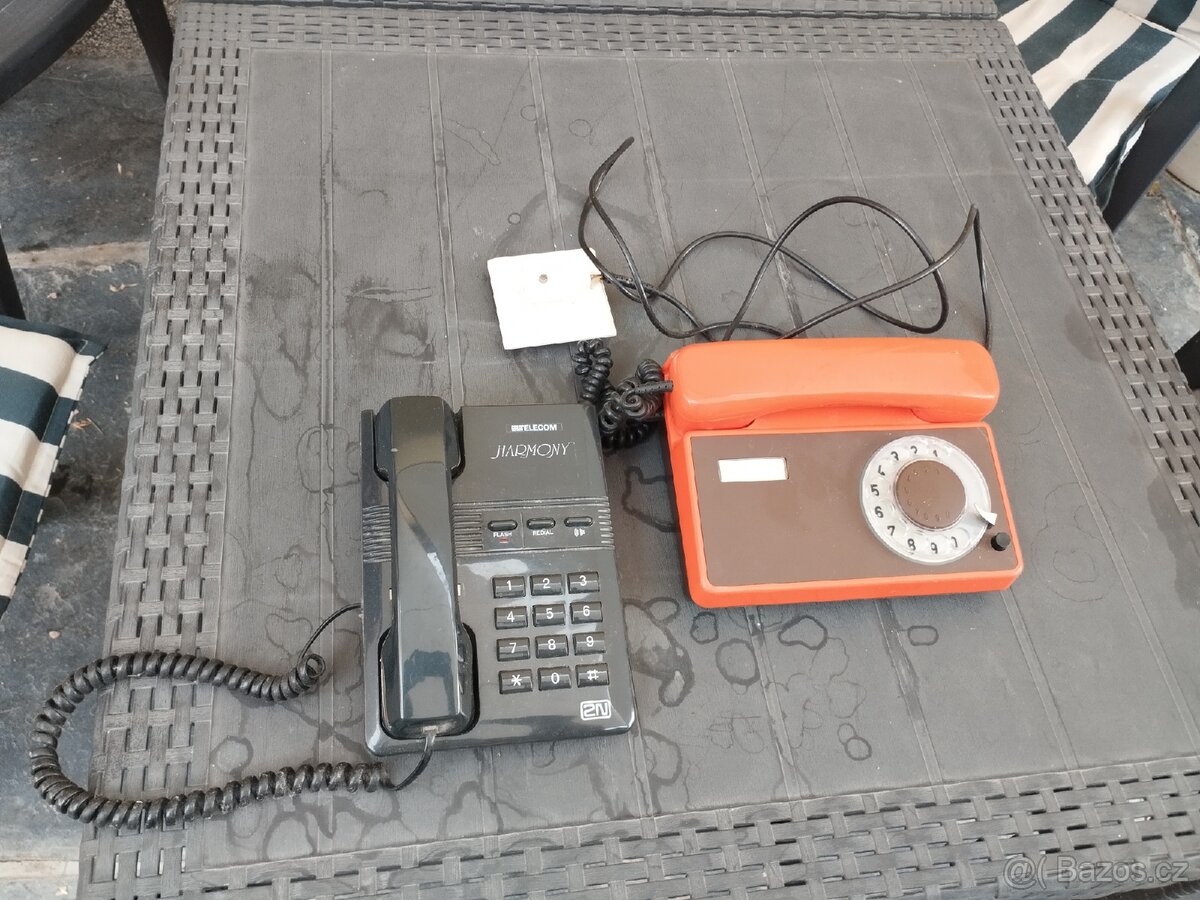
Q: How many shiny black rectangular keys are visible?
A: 12